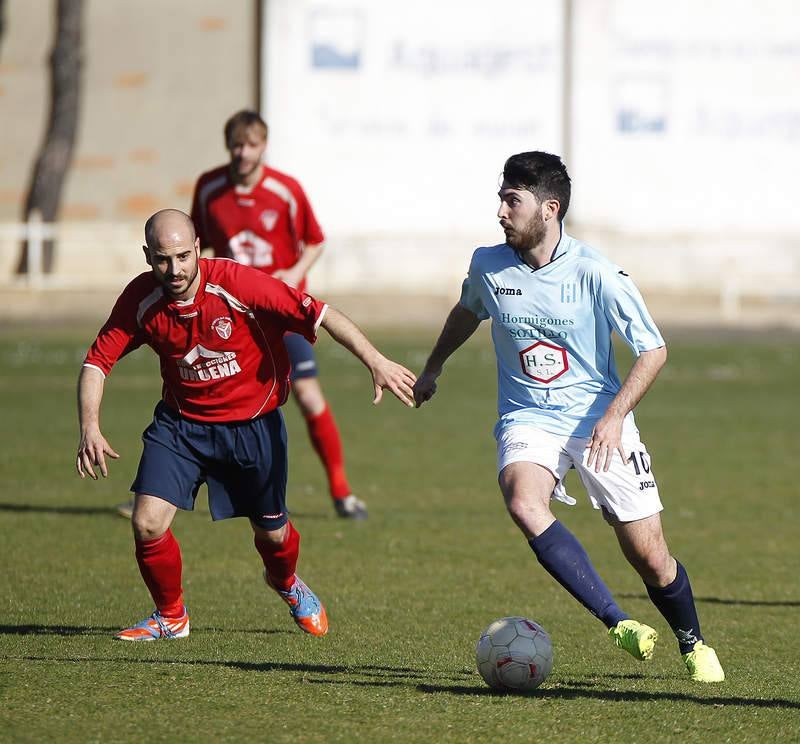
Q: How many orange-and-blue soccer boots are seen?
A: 2